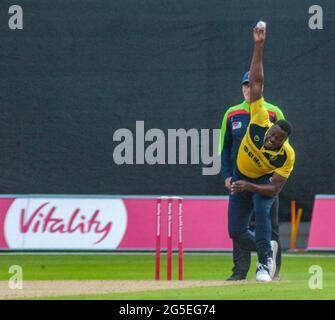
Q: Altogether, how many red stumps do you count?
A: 3